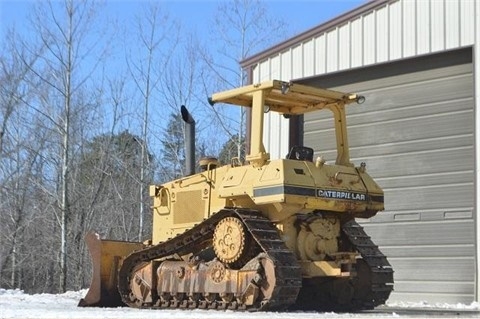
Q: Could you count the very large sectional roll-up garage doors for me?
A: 1